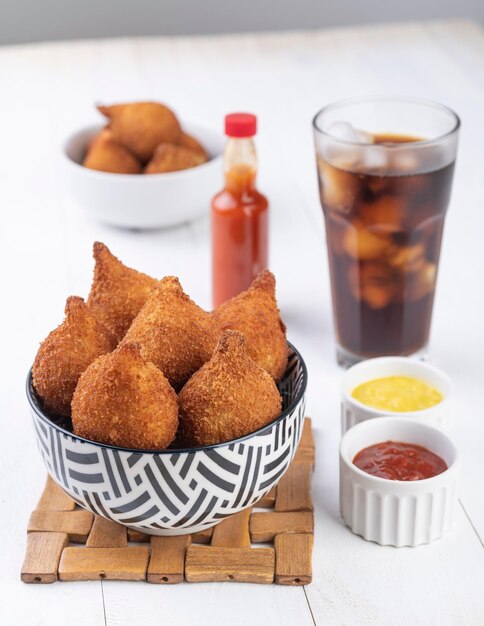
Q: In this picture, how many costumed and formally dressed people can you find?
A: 0